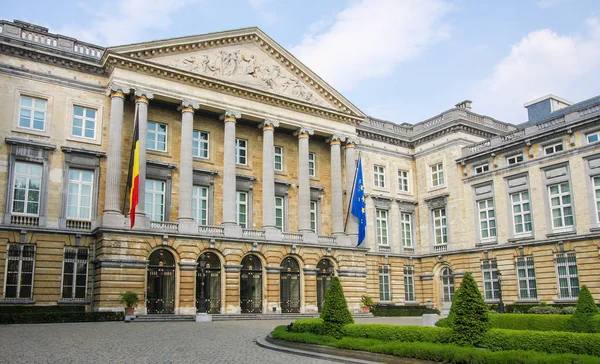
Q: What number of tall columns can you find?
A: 8